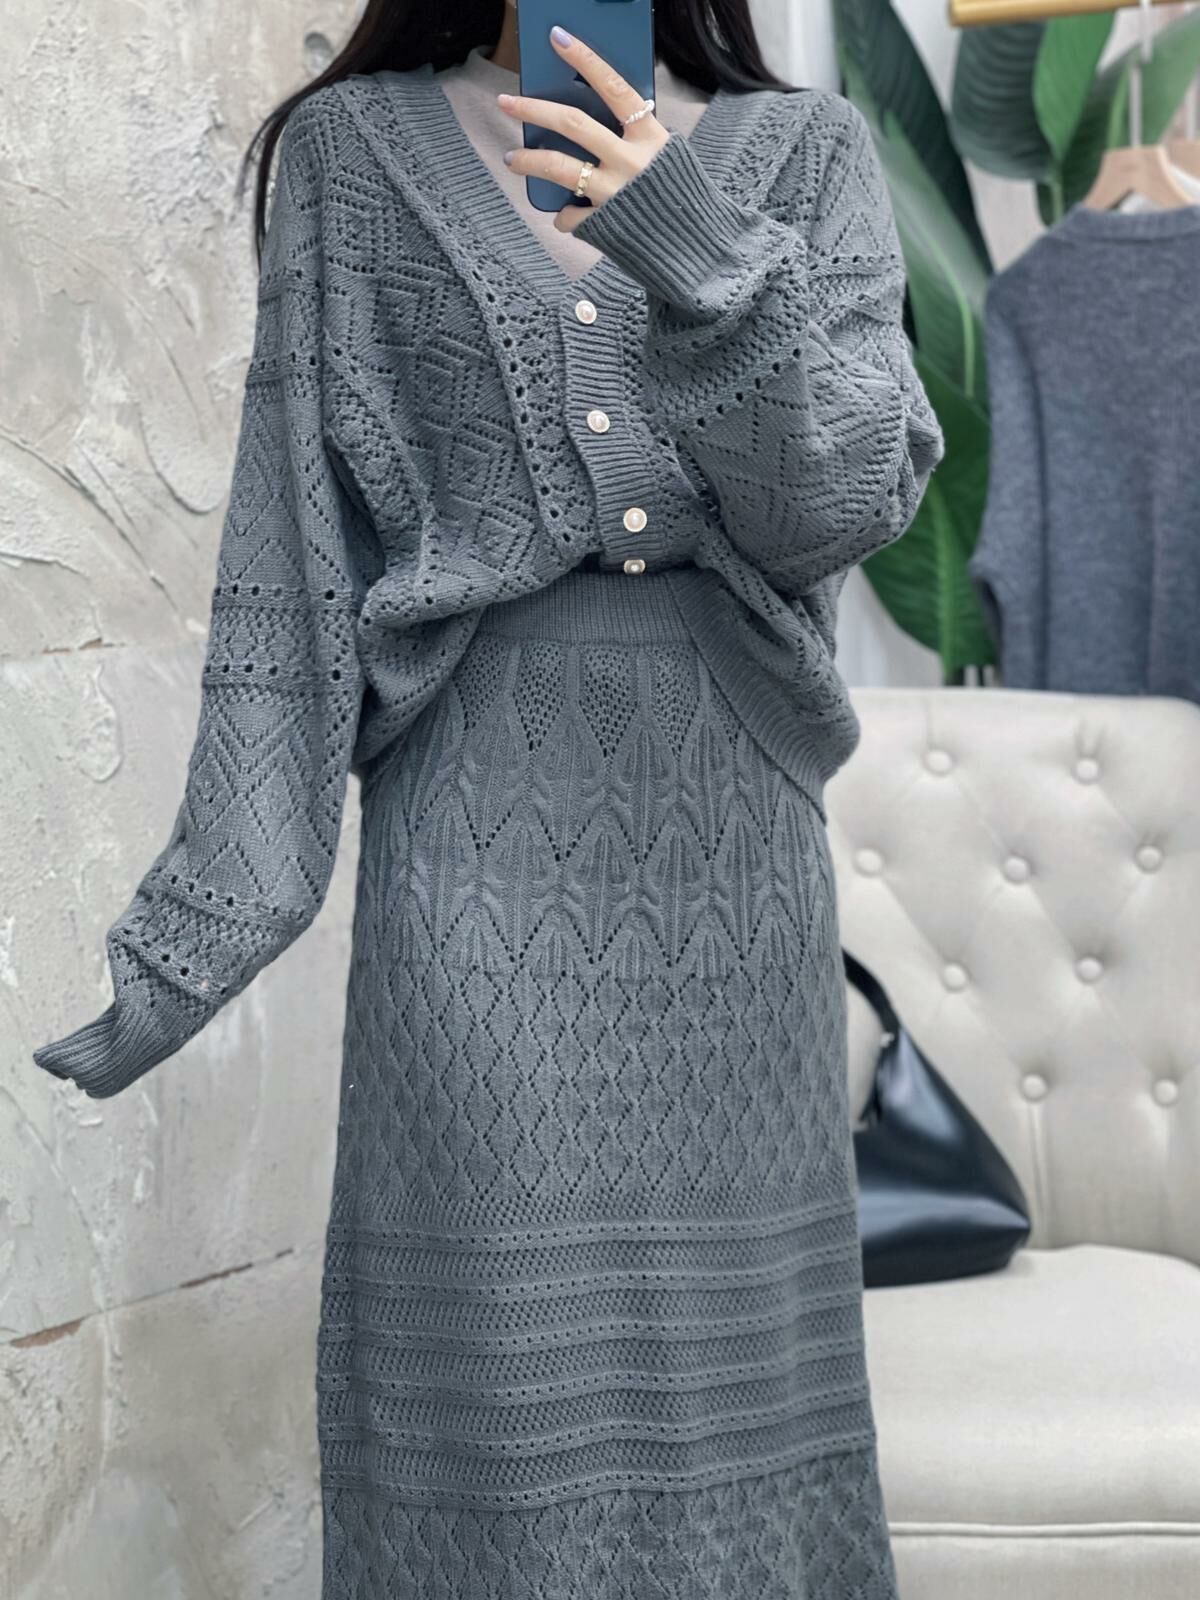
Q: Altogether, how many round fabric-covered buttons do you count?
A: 9